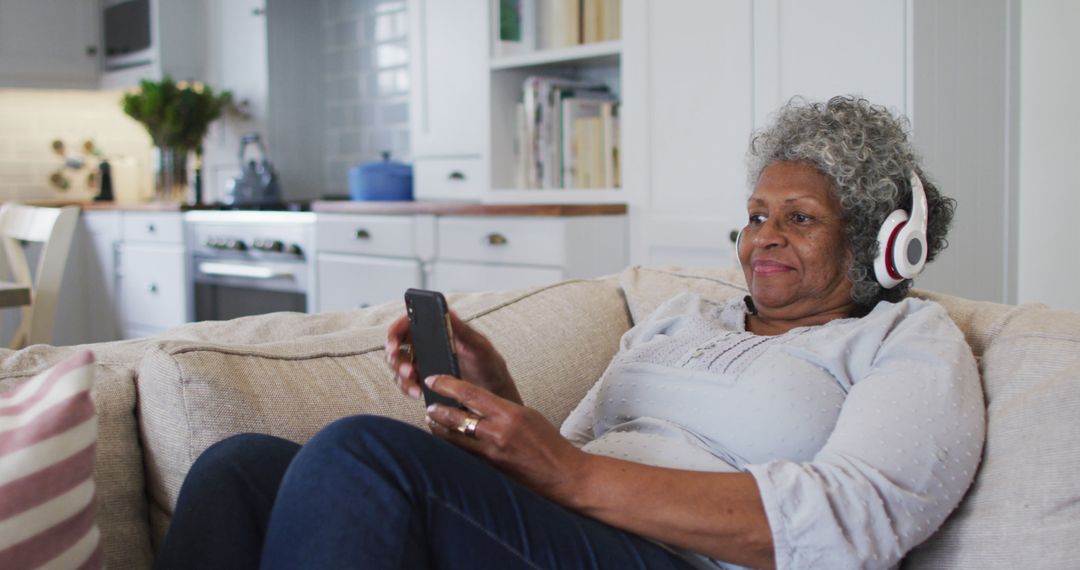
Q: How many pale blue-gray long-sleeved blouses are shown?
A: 1